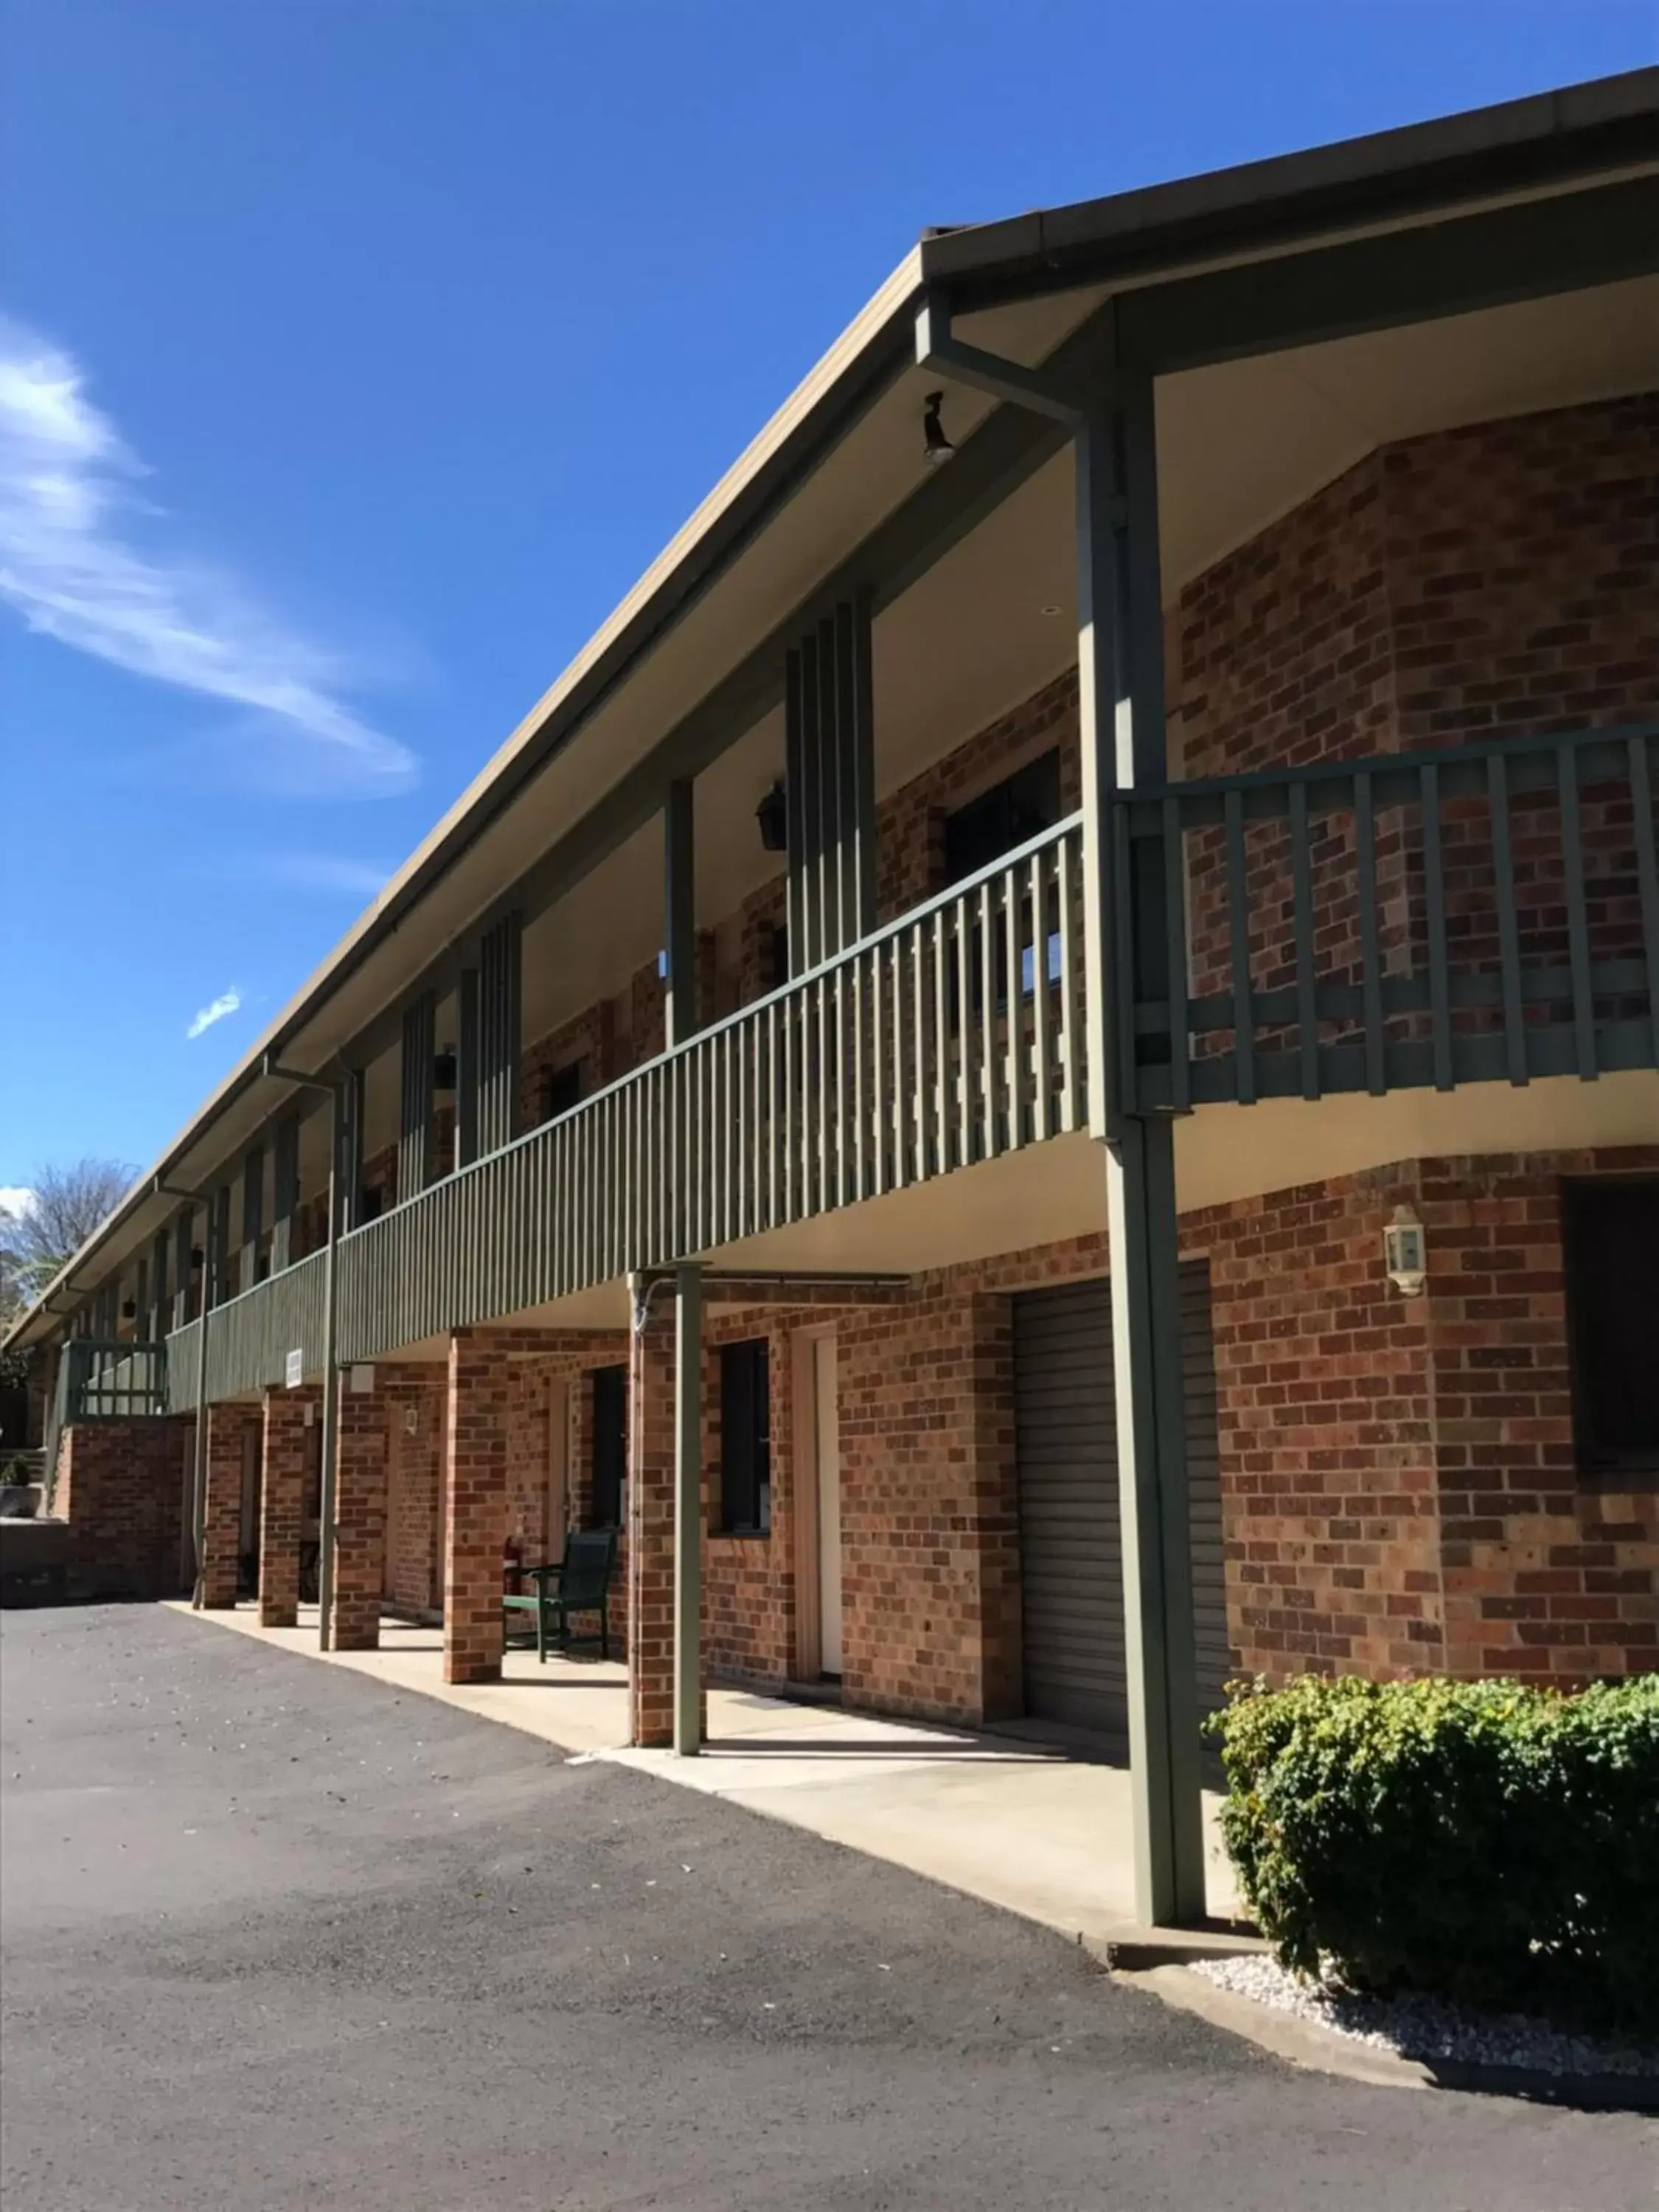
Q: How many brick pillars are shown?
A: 5